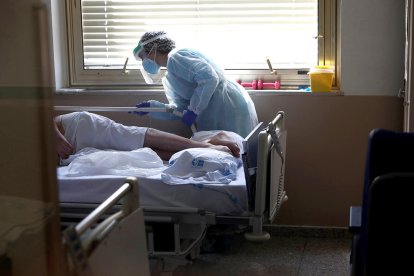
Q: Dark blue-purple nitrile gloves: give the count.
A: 2